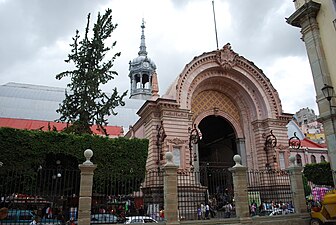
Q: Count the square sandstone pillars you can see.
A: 4